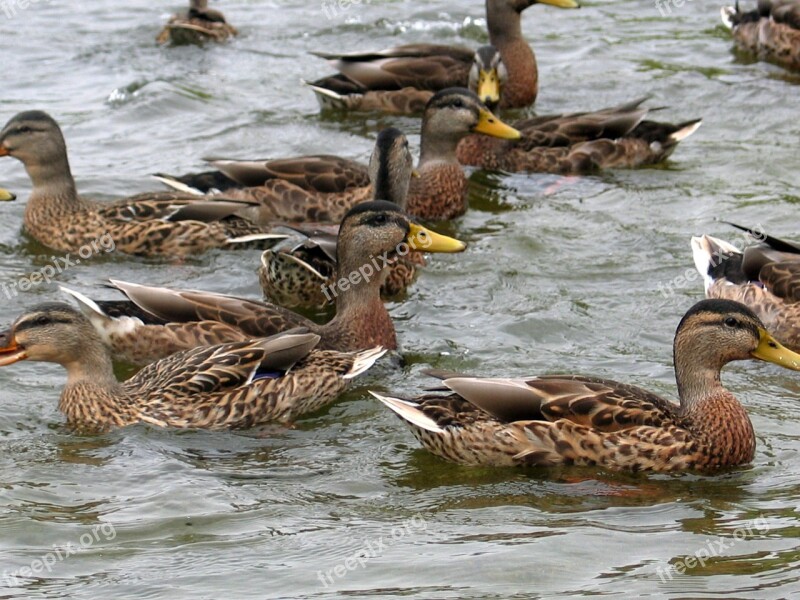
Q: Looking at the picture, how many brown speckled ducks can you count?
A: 11